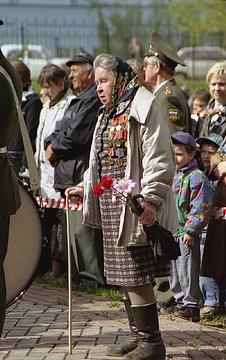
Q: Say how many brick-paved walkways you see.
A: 1